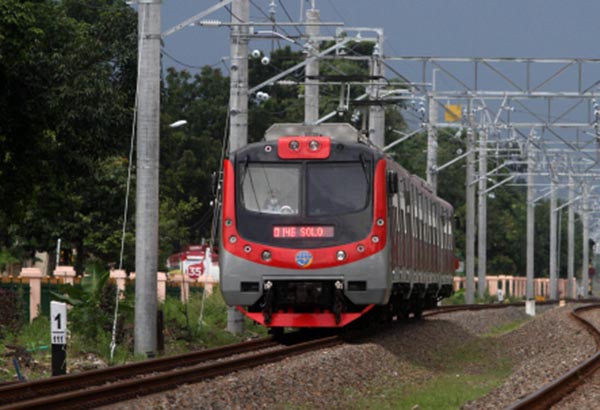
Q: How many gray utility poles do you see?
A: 11